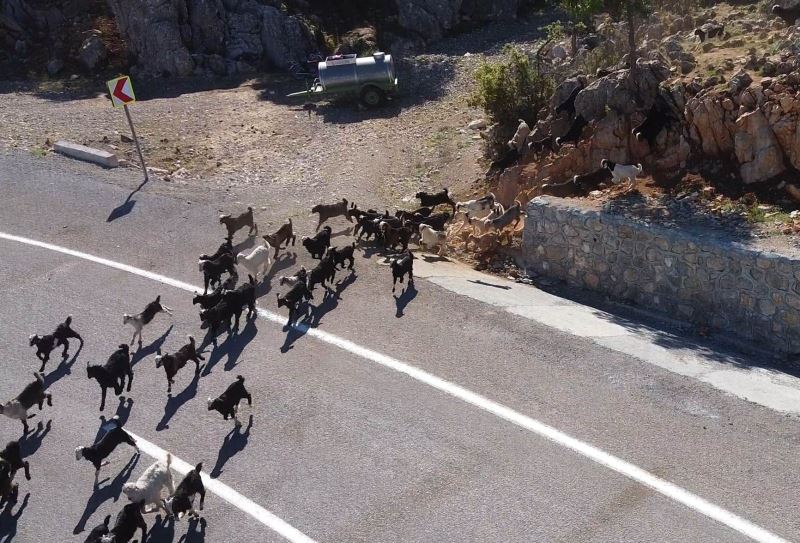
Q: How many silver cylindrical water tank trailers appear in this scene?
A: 1